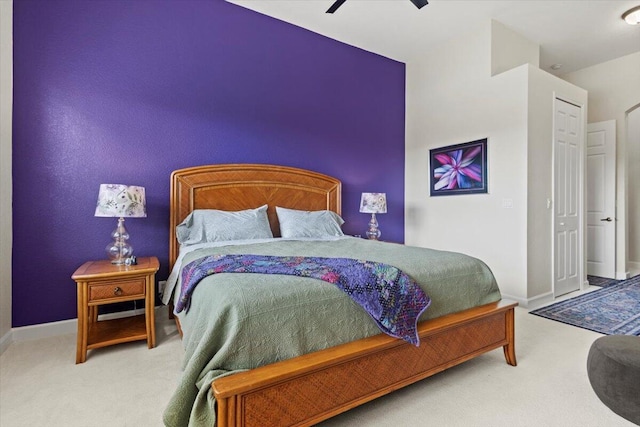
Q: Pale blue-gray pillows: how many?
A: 2